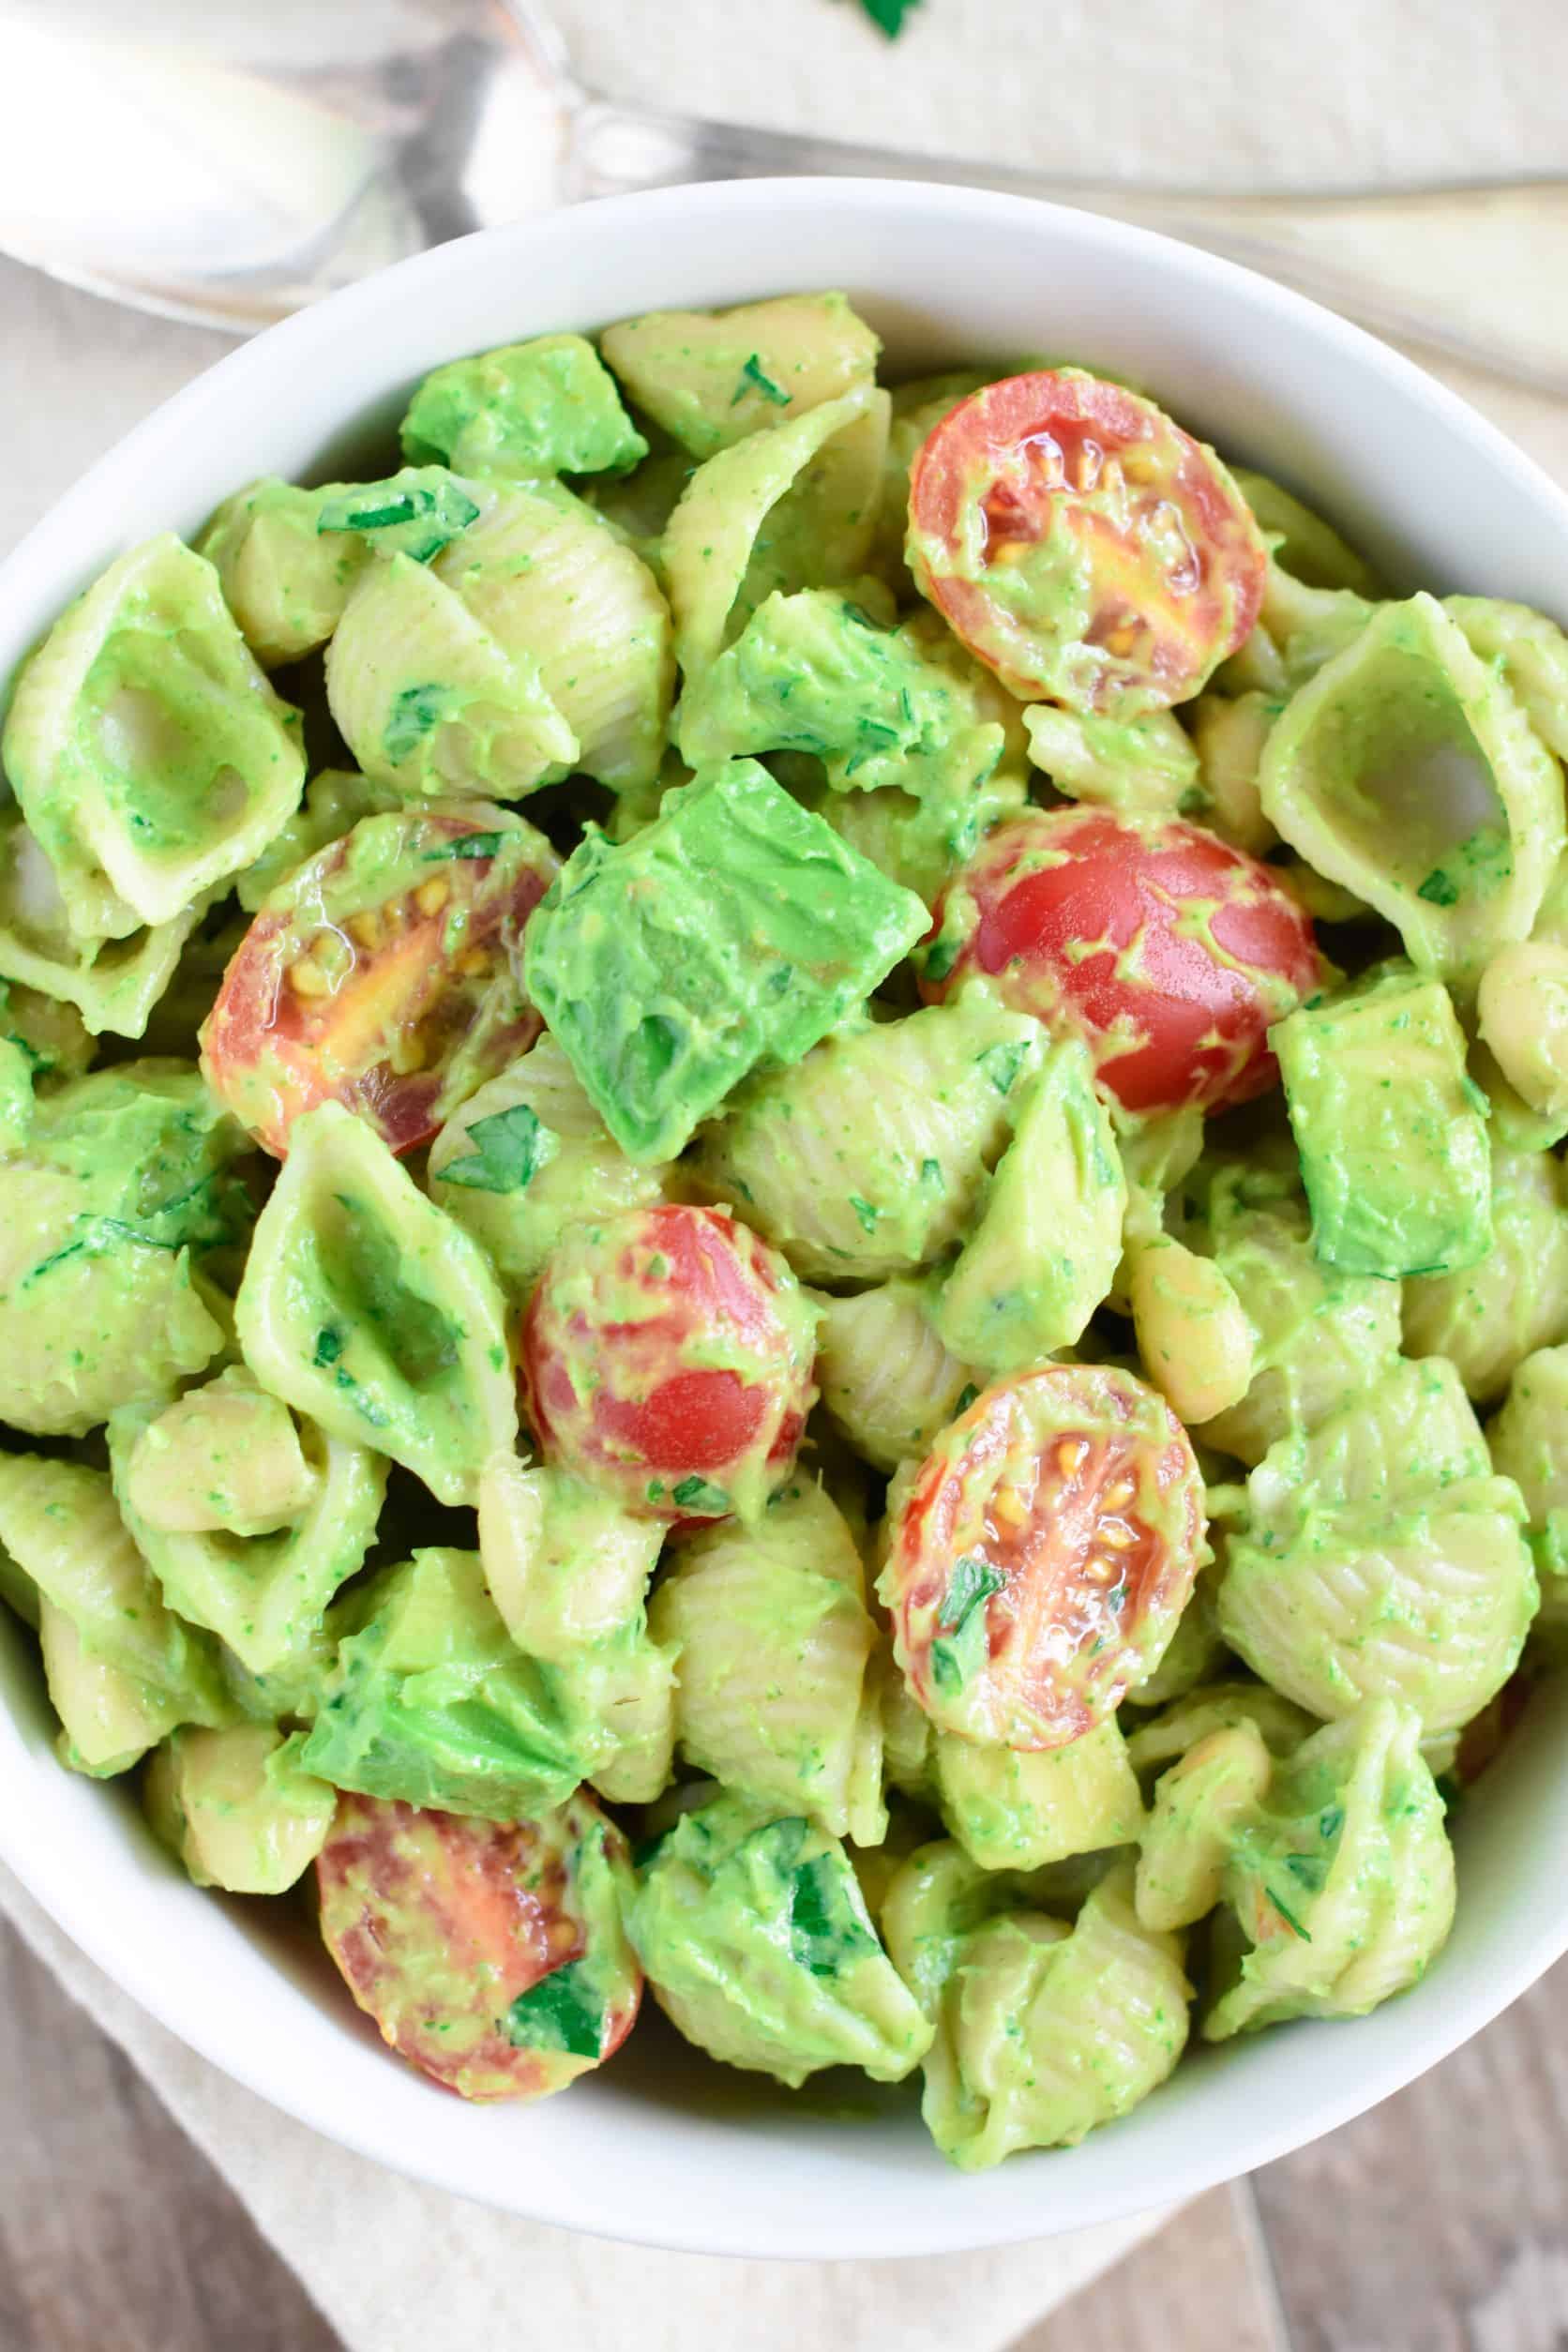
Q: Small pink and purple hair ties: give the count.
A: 0